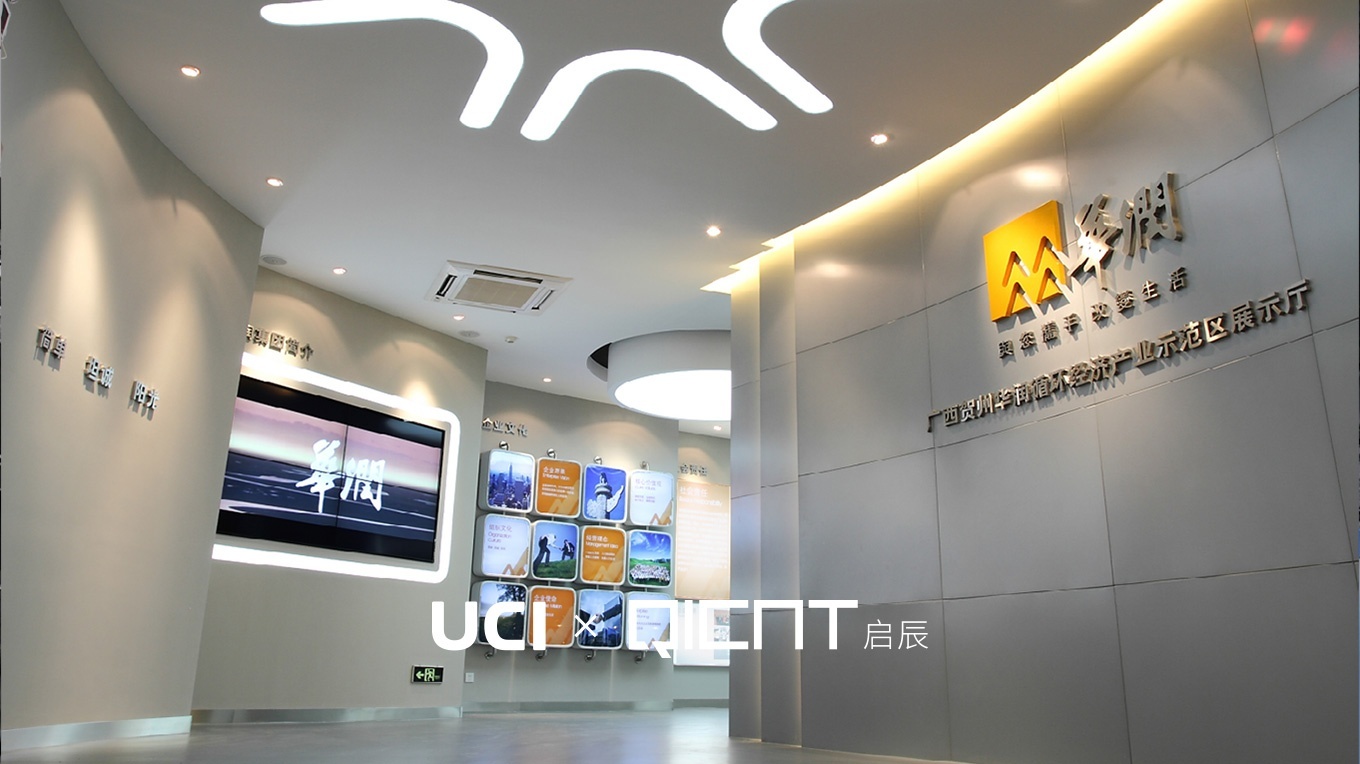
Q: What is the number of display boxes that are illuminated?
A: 12